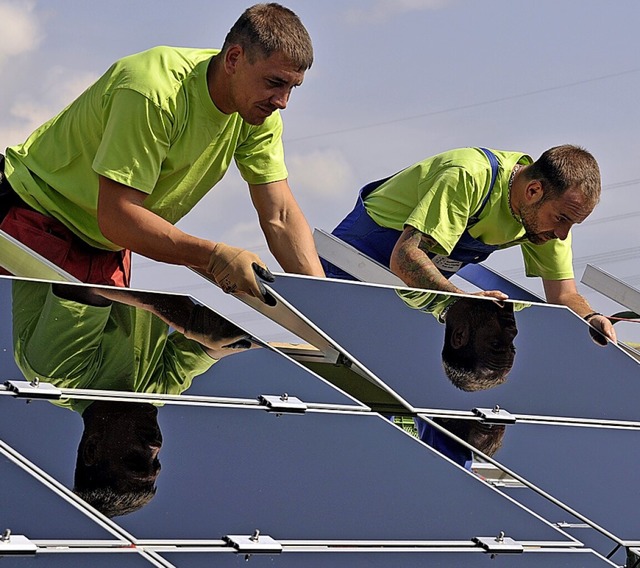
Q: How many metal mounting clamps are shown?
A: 6